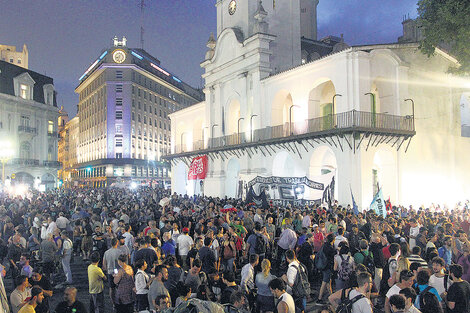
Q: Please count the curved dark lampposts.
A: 9